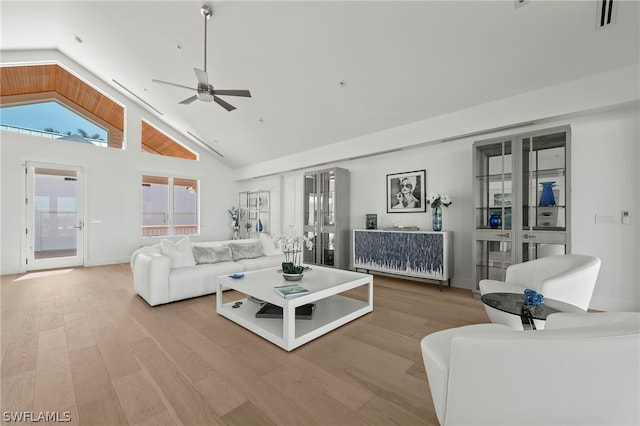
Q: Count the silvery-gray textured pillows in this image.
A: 2